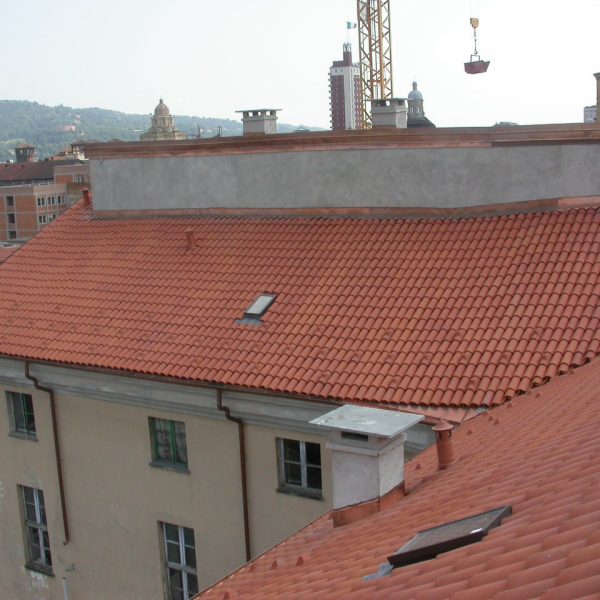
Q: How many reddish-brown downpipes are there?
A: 2